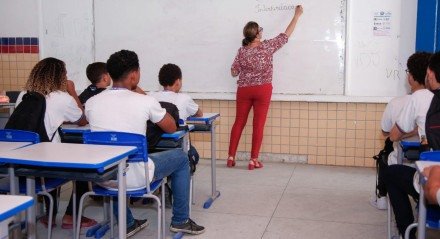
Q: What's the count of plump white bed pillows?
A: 0